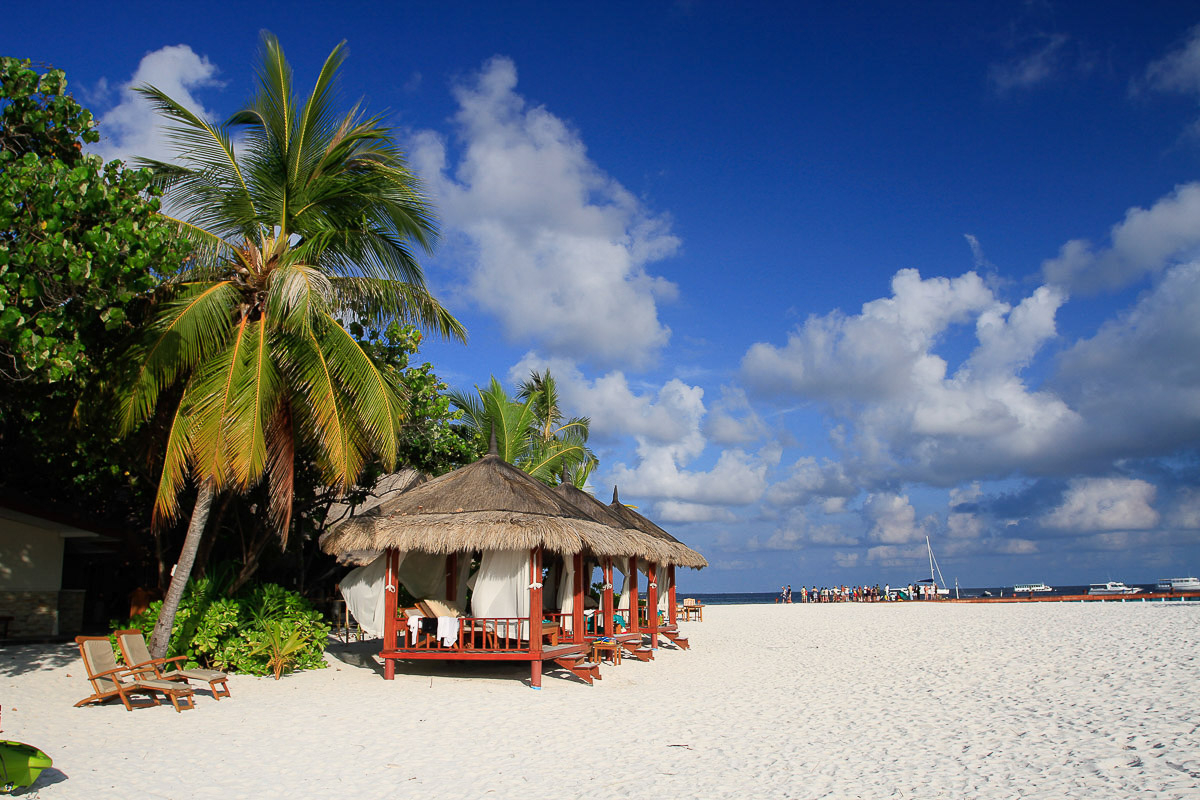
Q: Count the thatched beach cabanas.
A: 3